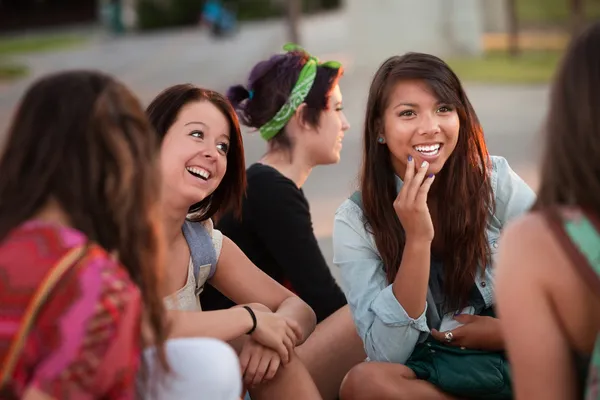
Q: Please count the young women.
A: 5